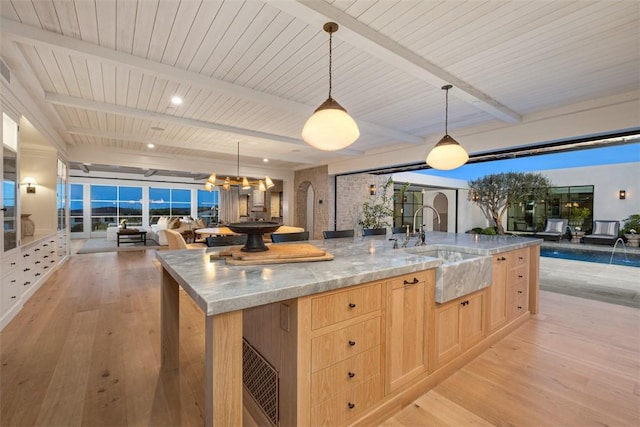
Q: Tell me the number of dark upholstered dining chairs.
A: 5